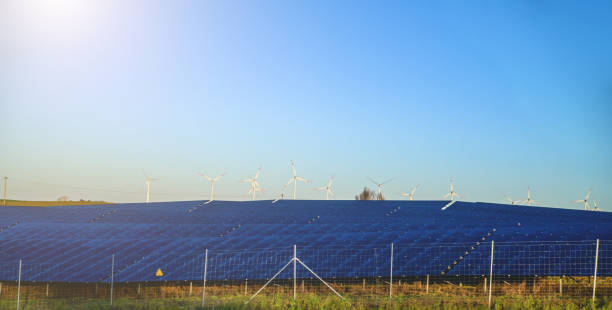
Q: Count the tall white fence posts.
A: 7